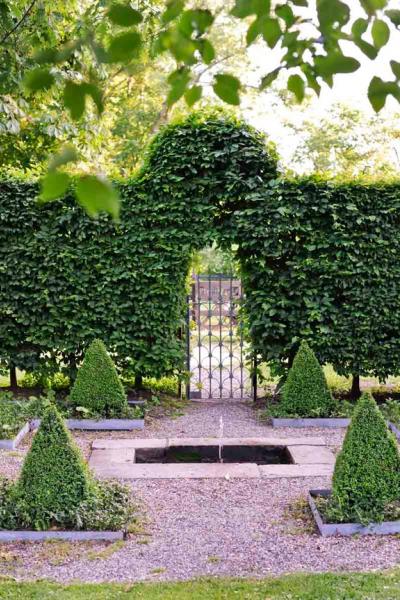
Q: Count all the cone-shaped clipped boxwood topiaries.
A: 4